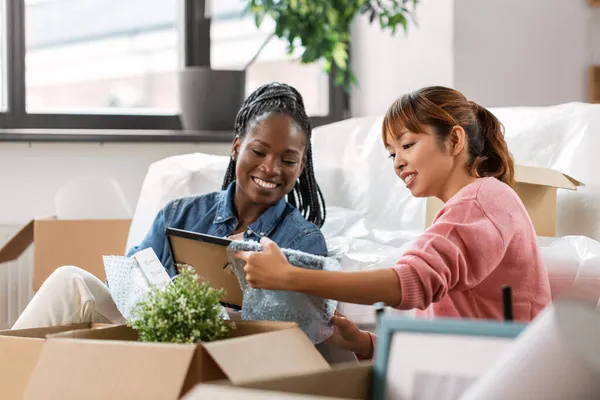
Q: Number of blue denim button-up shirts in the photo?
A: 1